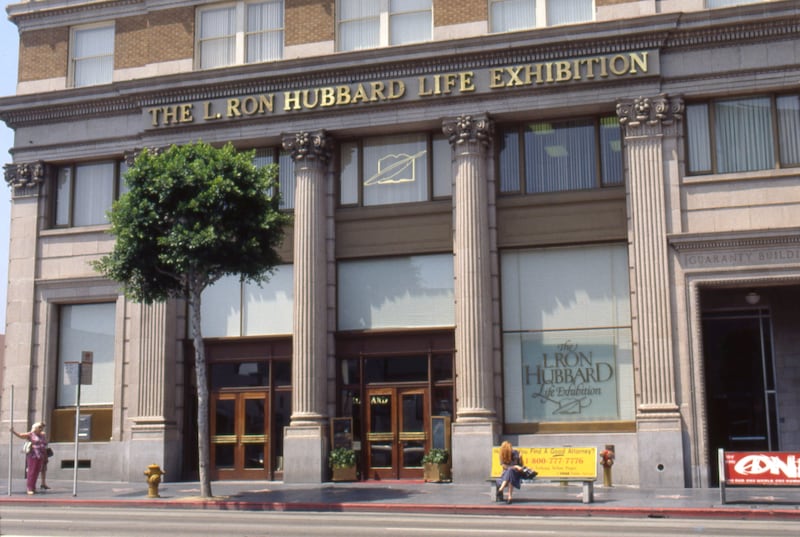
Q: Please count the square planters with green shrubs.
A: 2